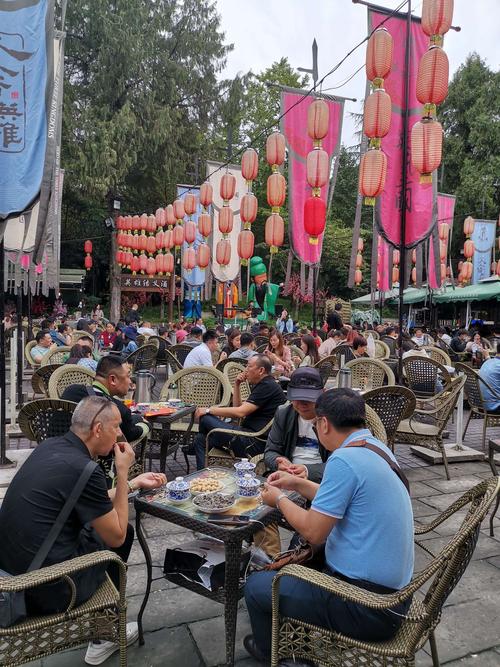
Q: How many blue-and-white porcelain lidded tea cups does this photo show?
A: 3